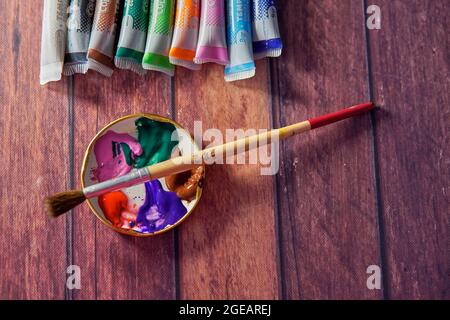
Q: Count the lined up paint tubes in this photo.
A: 9